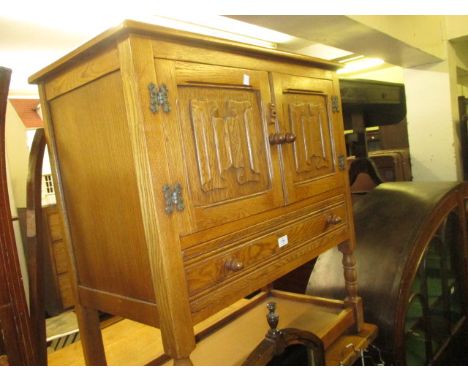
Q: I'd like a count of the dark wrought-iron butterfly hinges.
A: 4